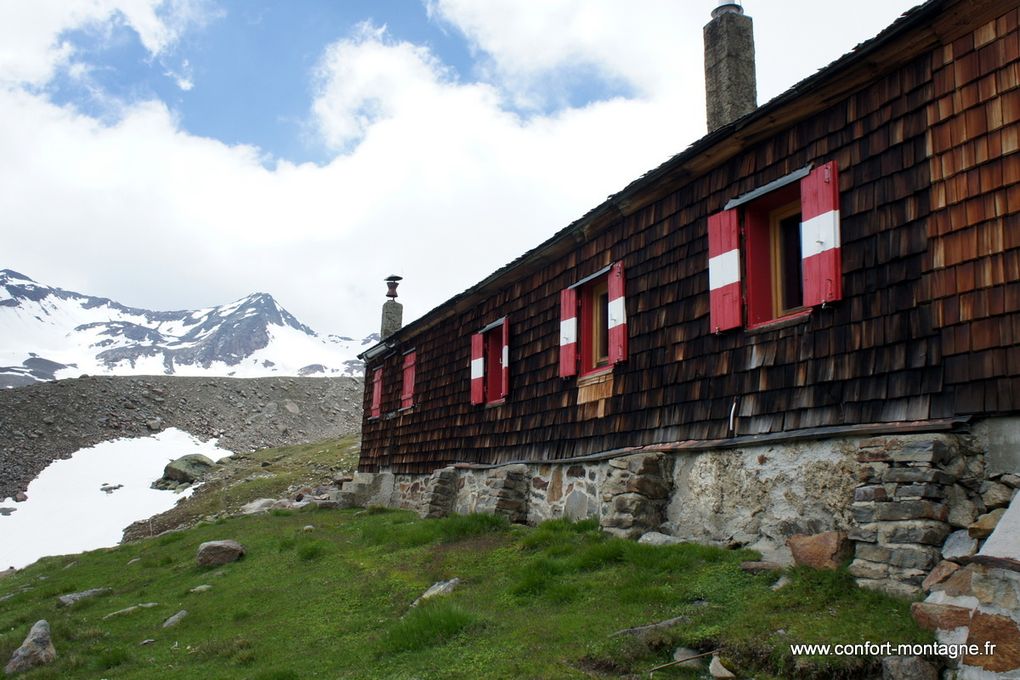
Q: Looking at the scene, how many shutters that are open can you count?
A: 6